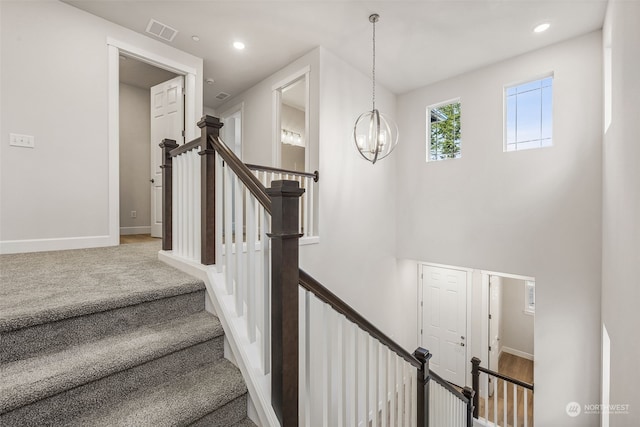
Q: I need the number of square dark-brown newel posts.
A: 6